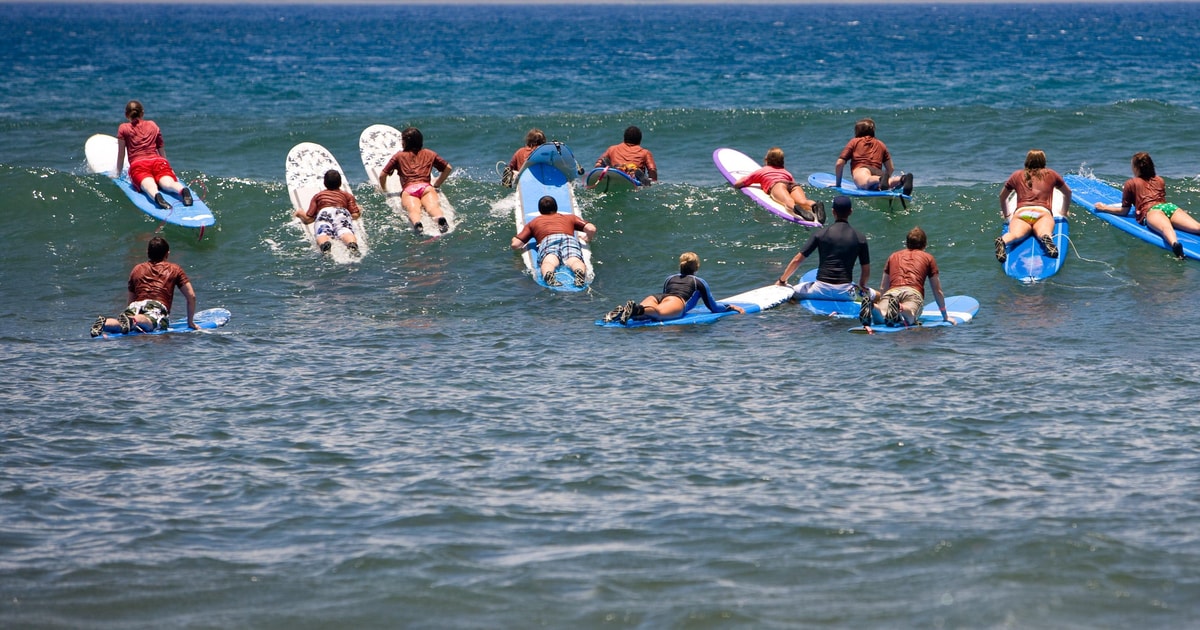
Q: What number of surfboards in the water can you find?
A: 14